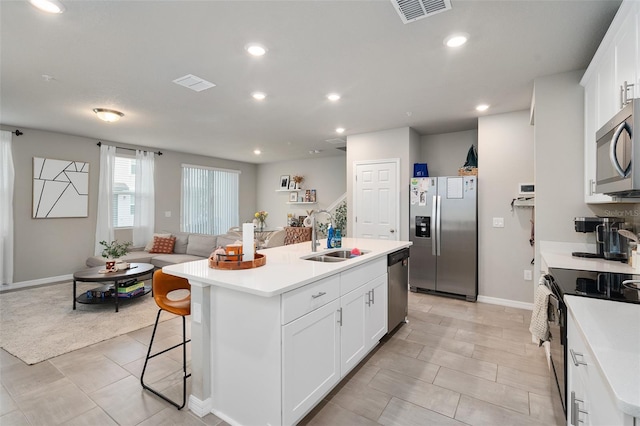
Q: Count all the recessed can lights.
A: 8